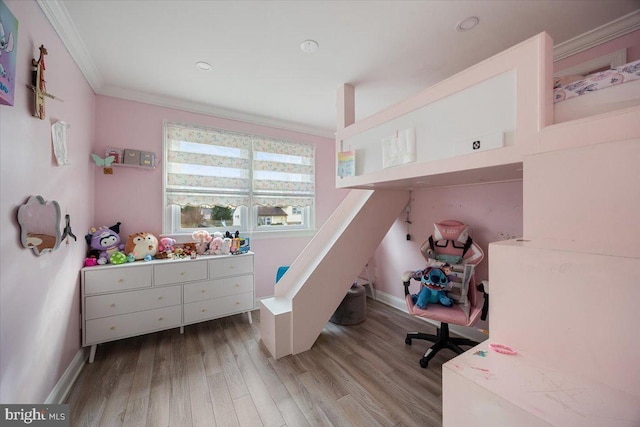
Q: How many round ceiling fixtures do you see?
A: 3